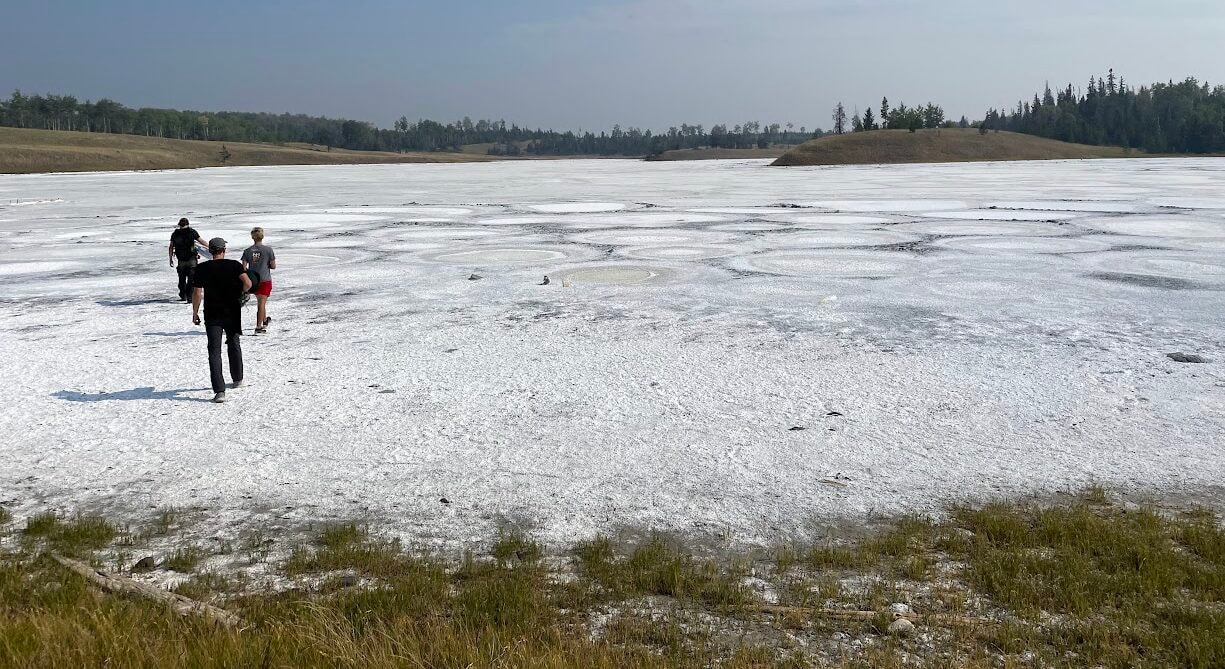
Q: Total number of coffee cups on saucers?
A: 0